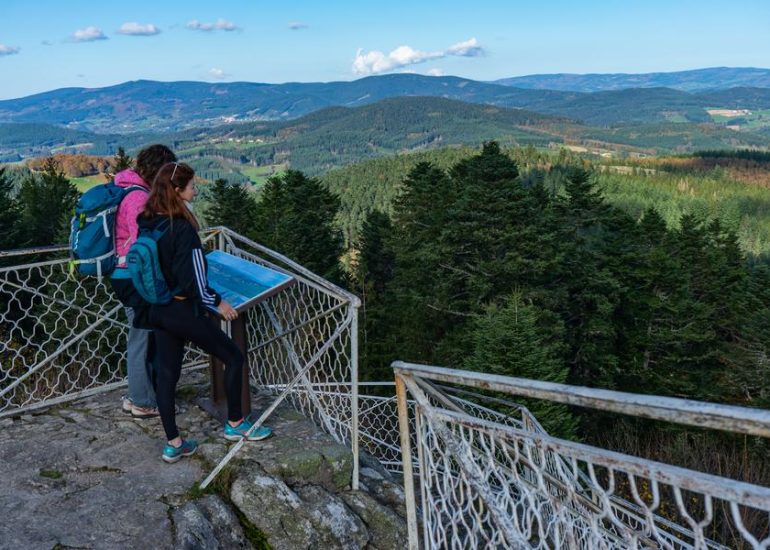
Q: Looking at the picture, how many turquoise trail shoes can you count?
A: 2